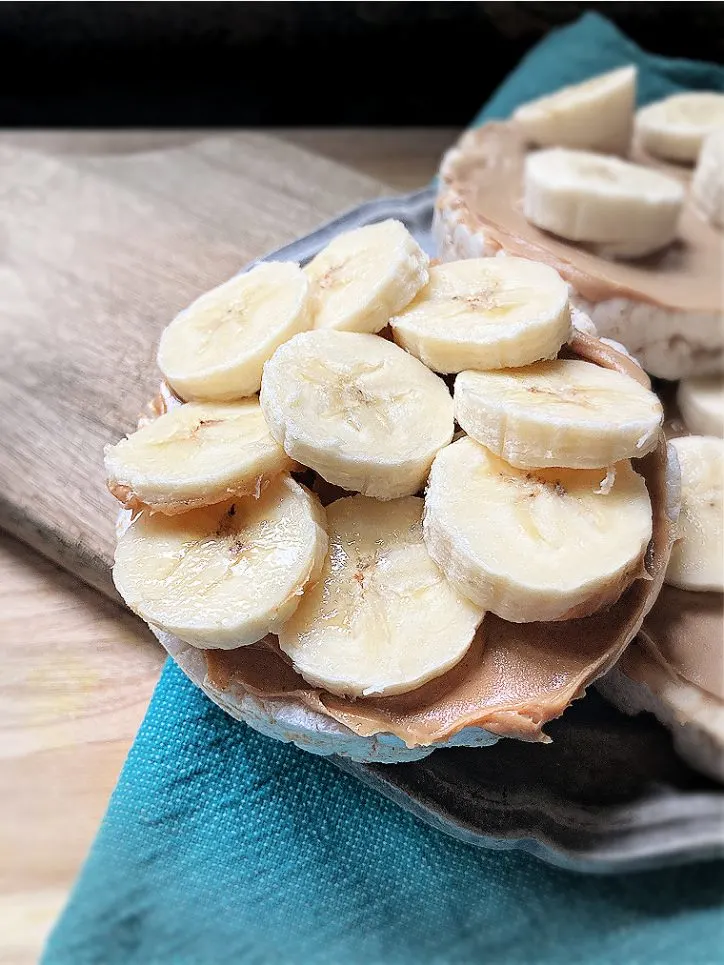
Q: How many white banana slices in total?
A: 15